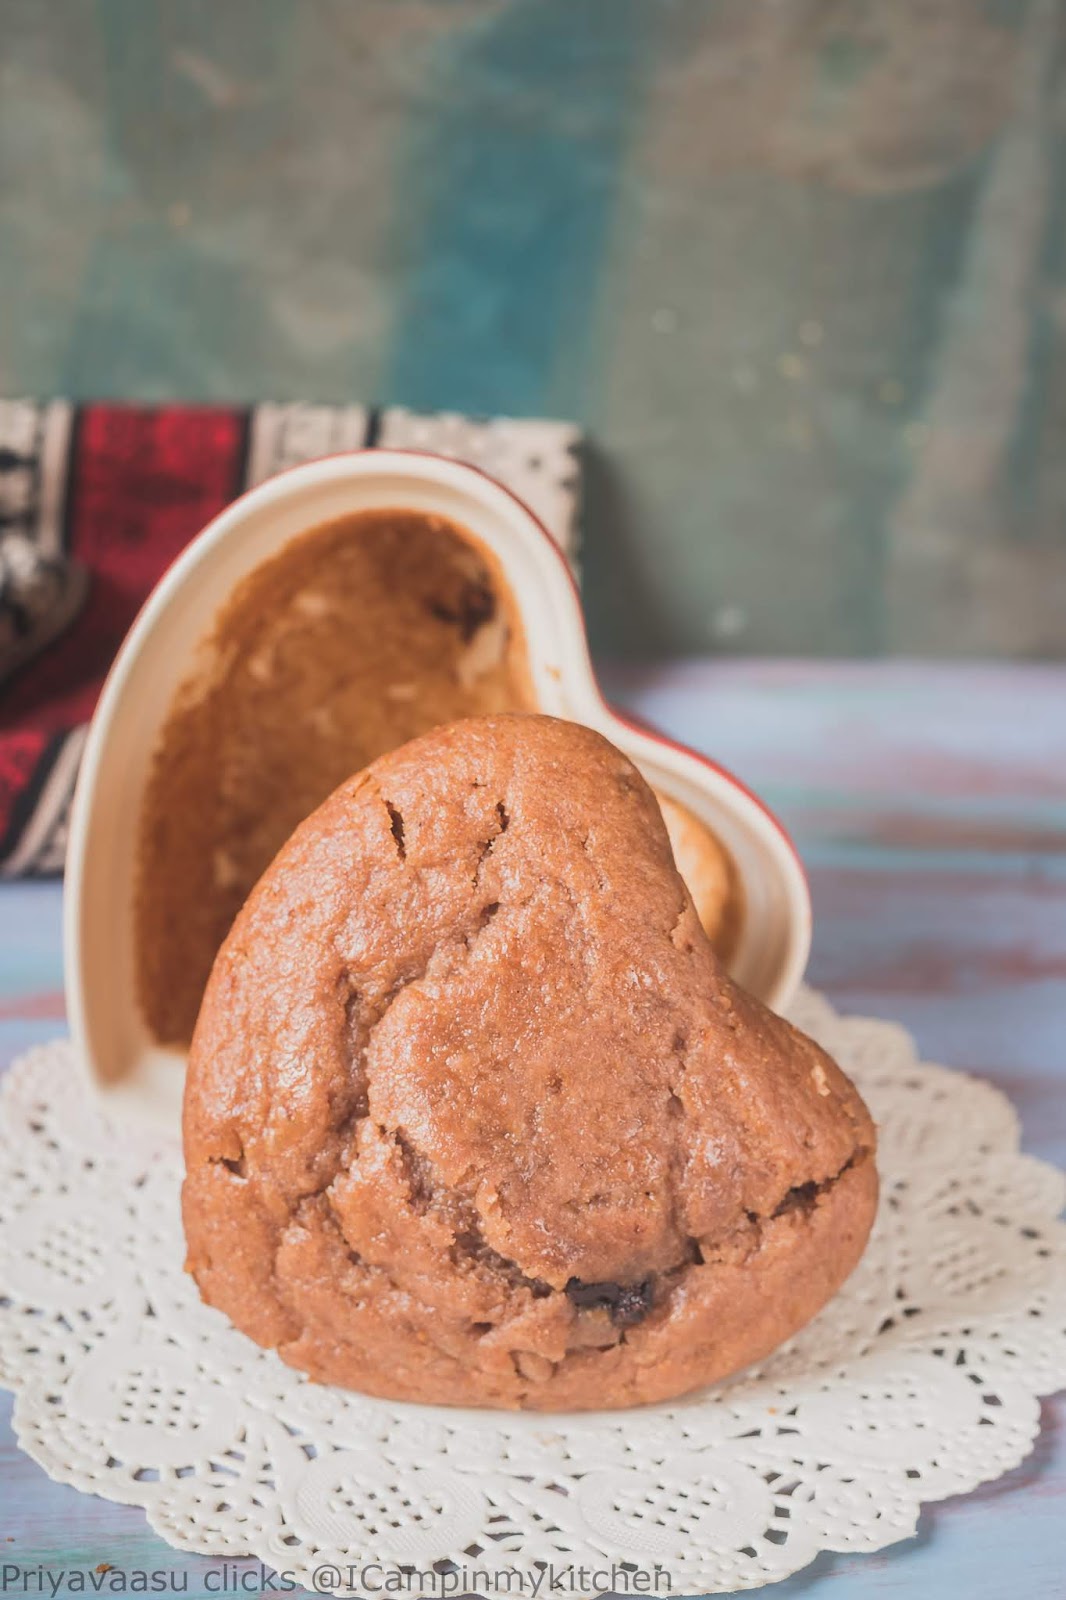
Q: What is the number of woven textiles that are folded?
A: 1